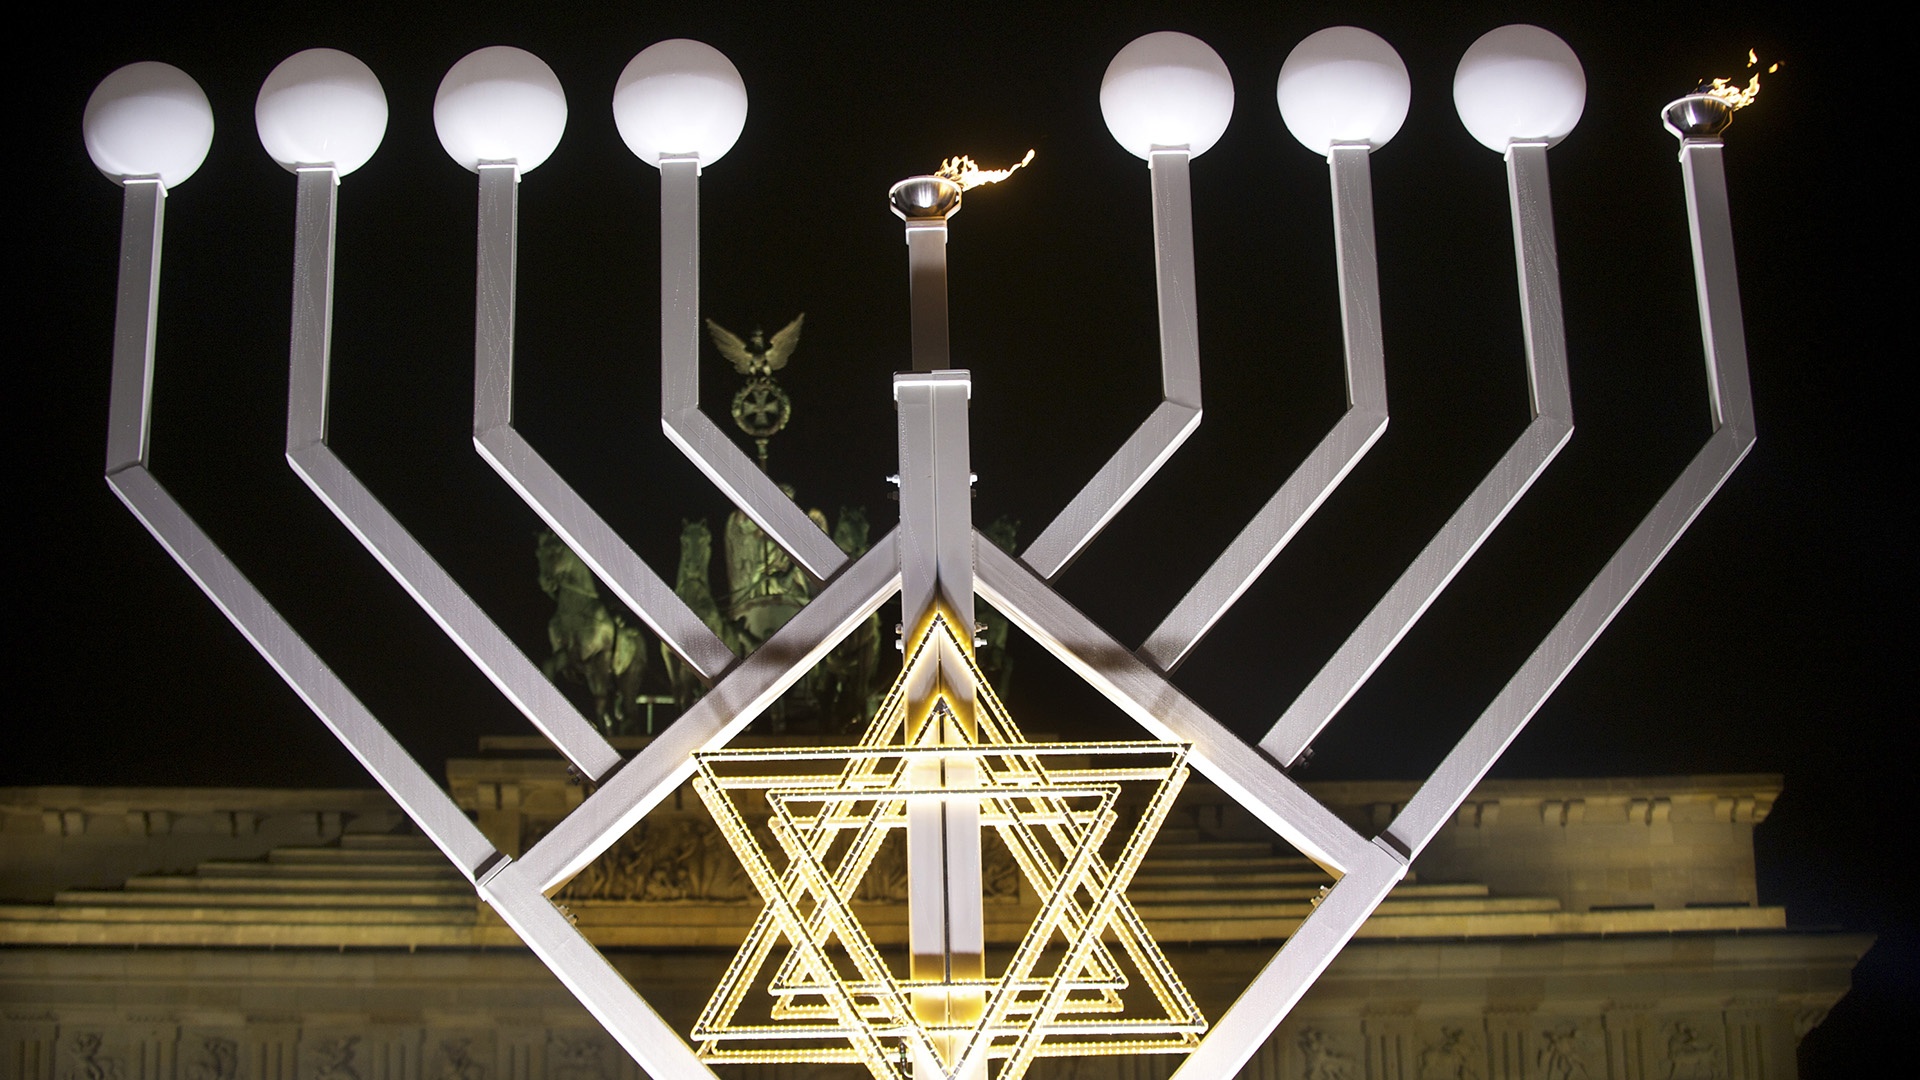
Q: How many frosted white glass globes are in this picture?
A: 7